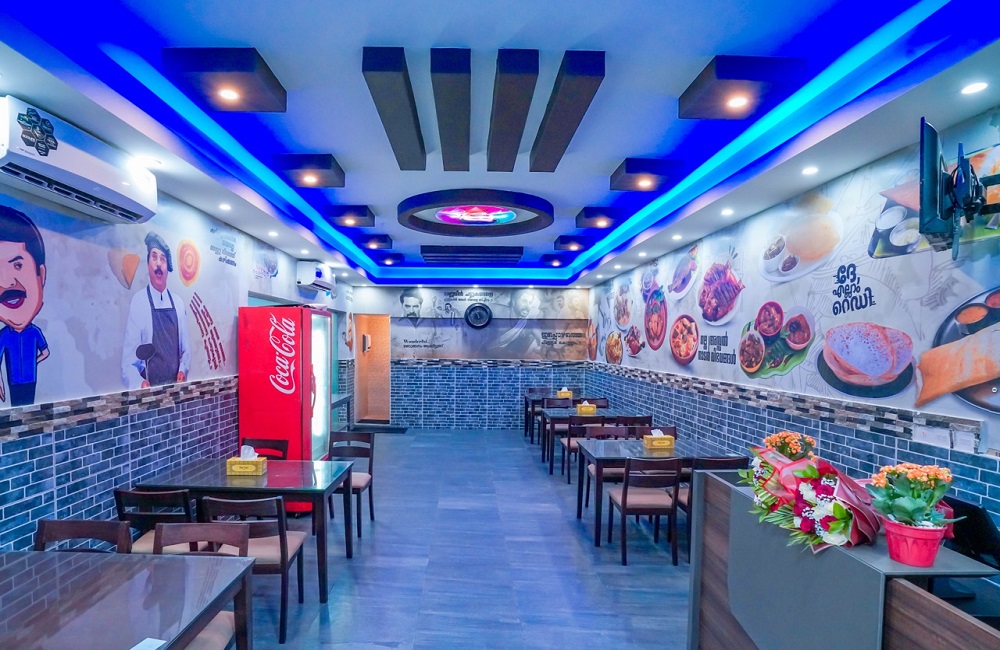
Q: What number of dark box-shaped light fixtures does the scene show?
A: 10